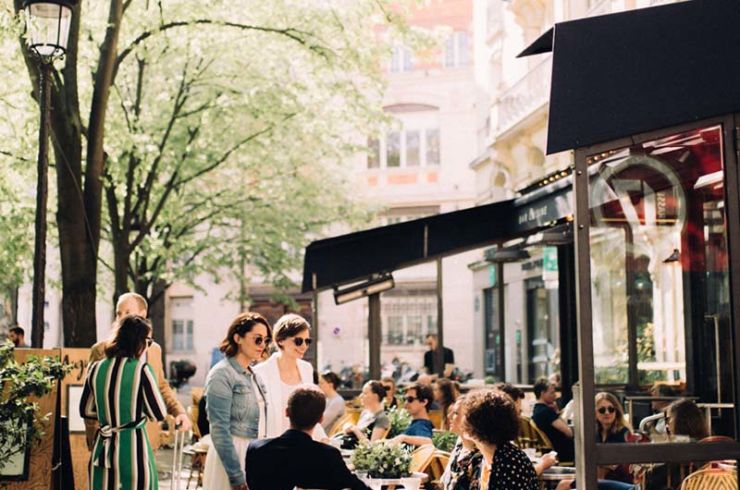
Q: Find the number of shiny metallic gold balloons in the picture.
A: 0